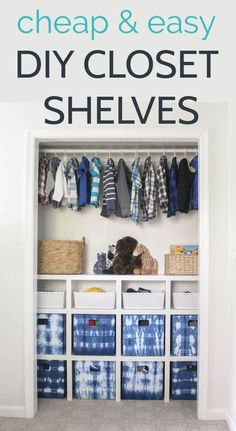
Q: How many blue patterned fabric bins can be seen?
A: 8